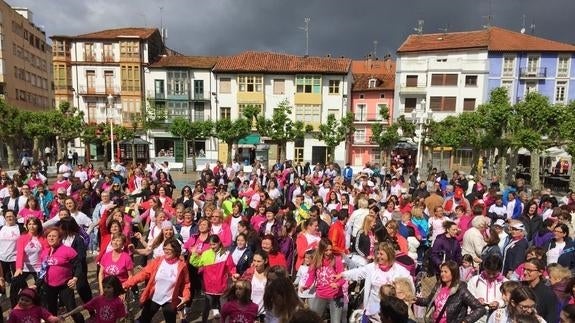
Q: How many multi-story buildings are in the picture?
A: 7